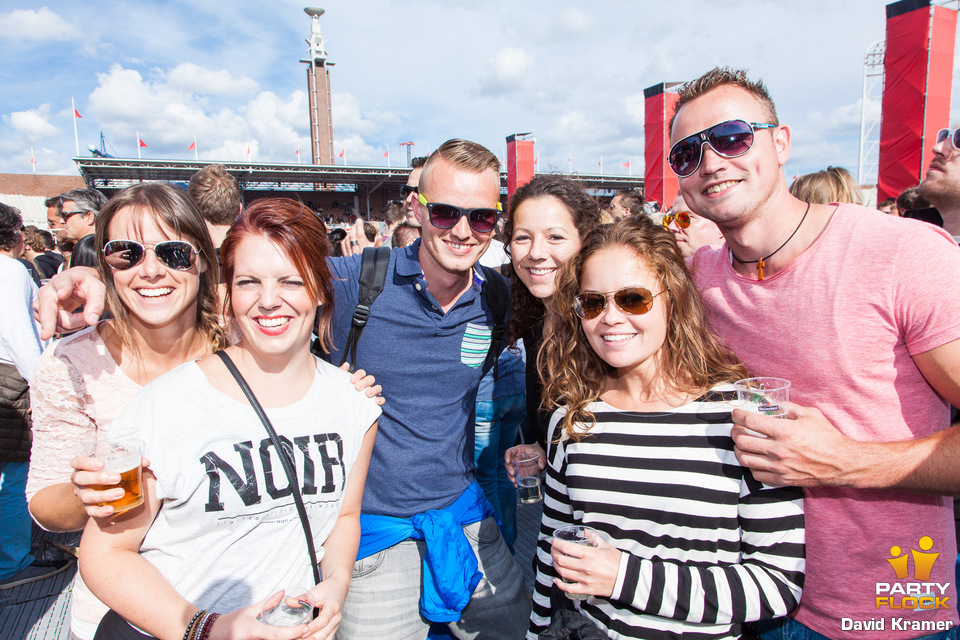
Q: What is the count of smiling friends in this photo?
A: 6